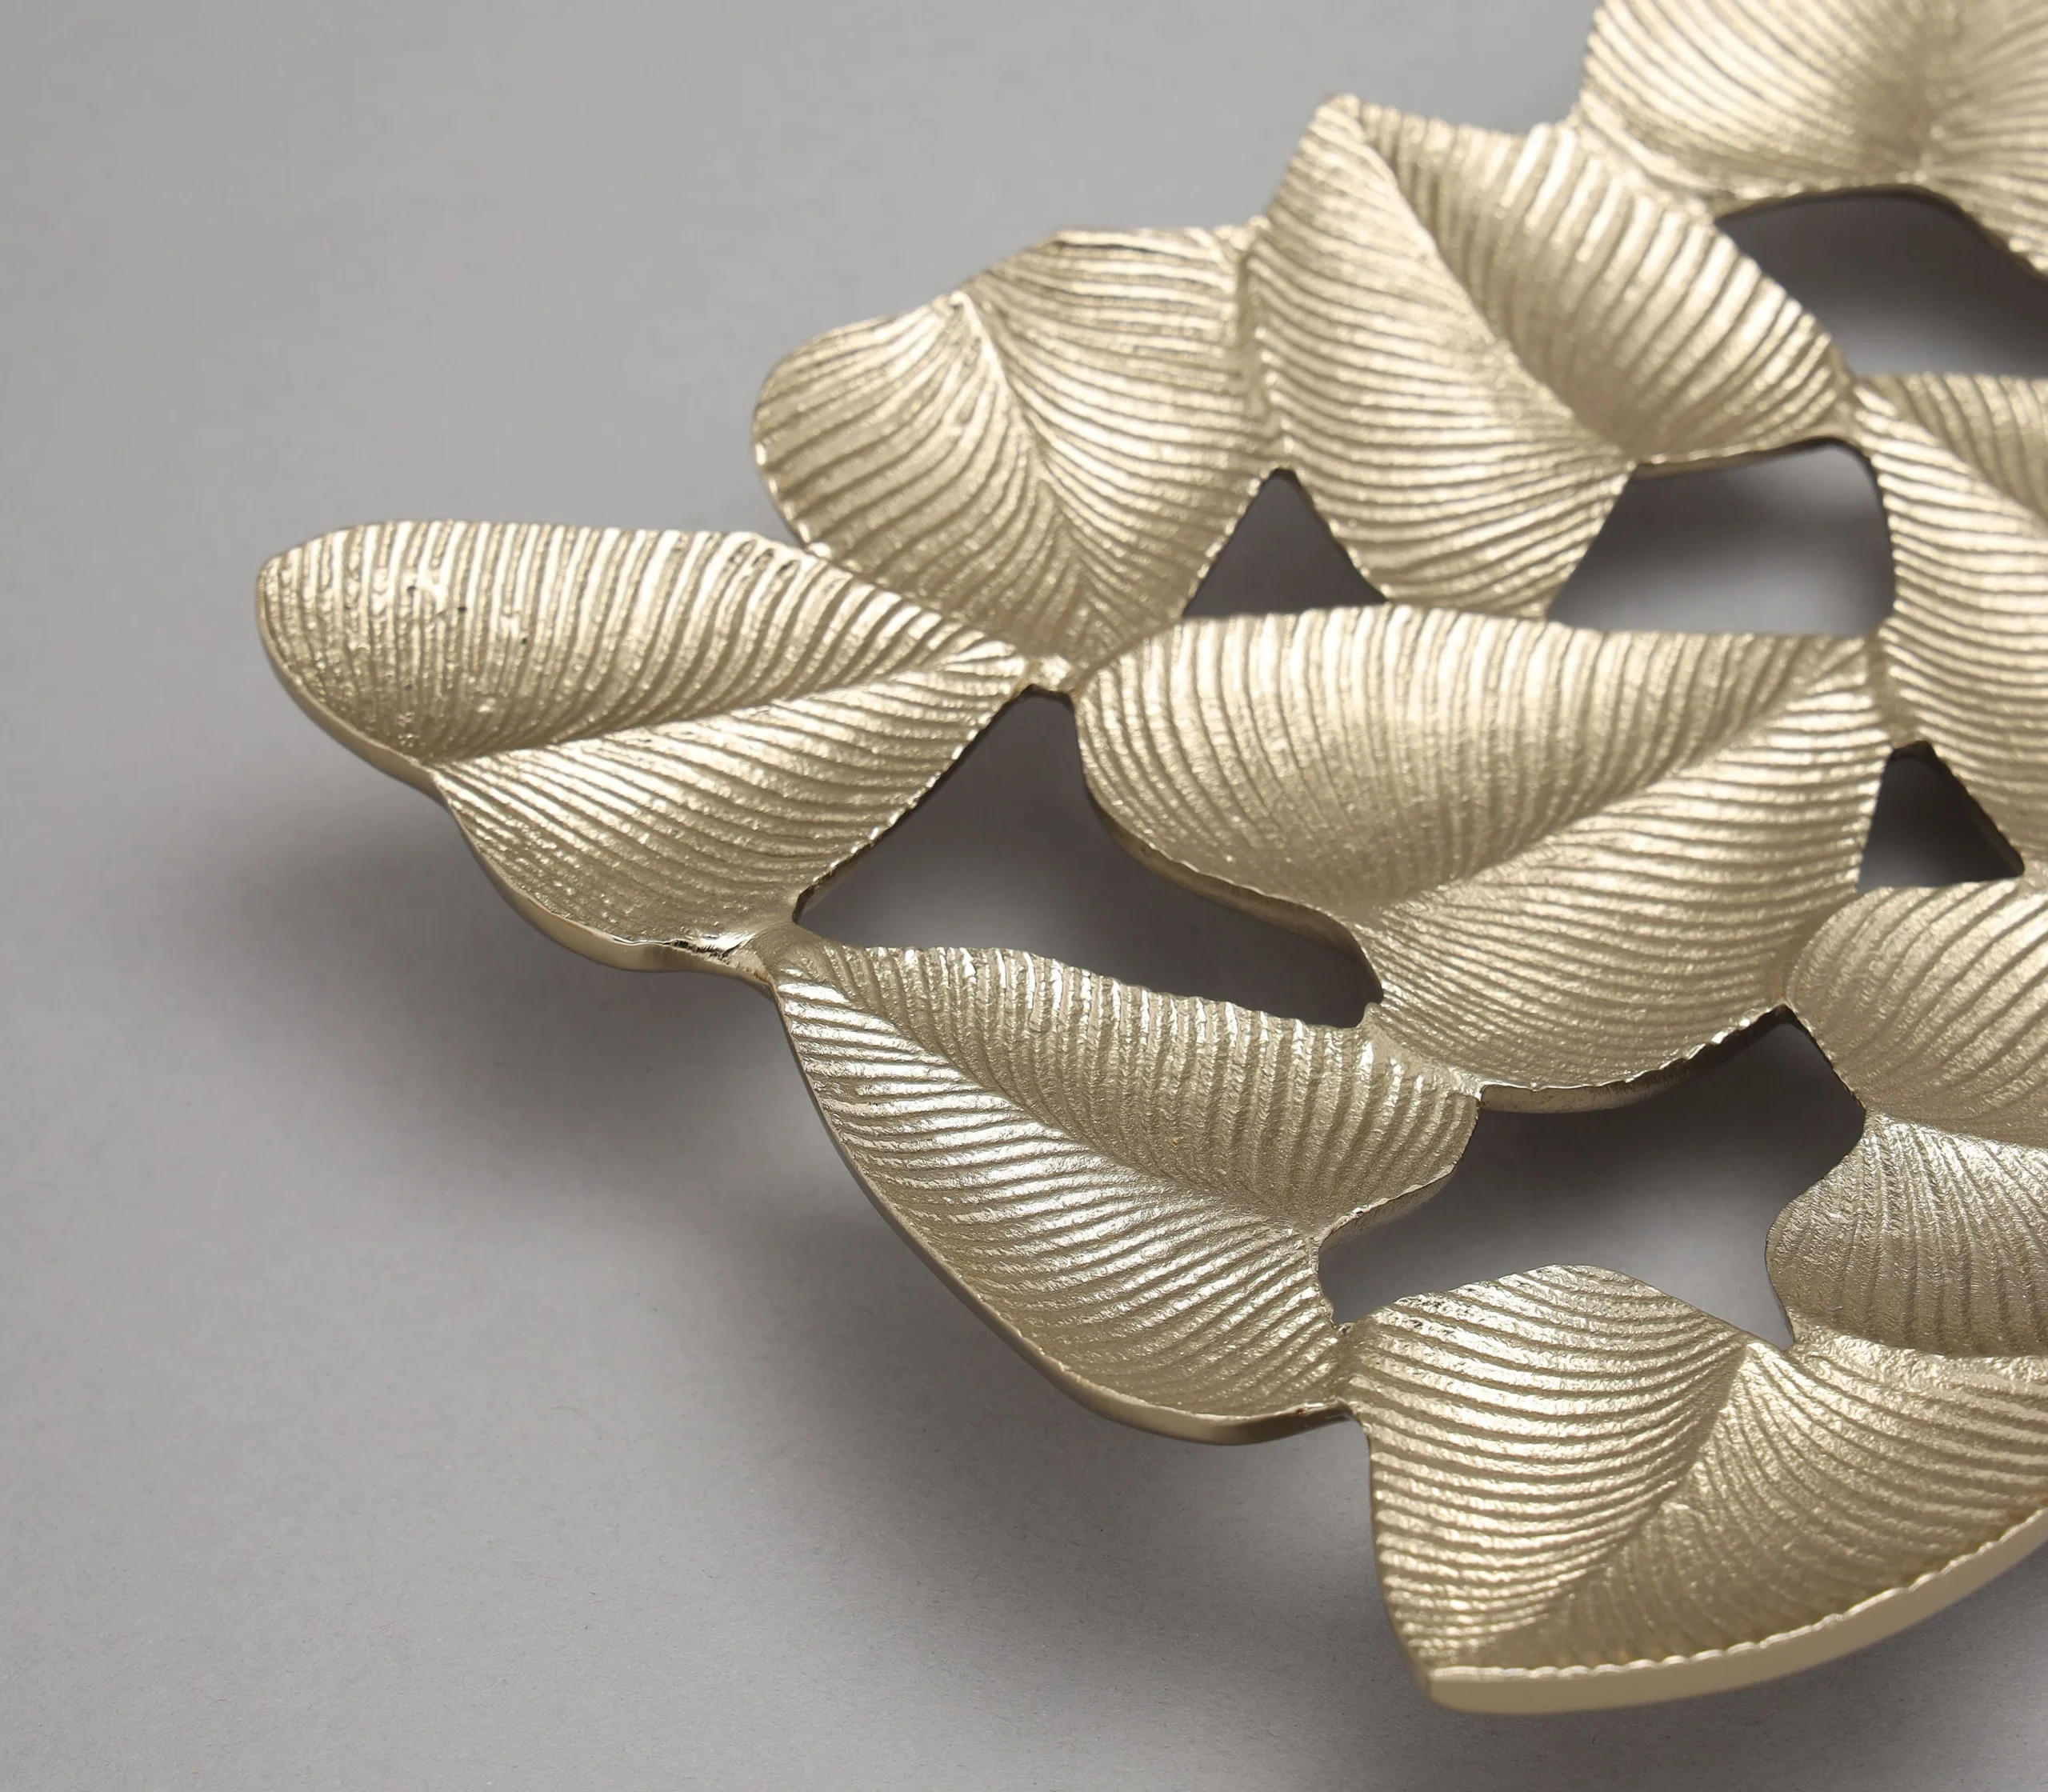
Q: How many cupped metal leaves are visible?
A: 9